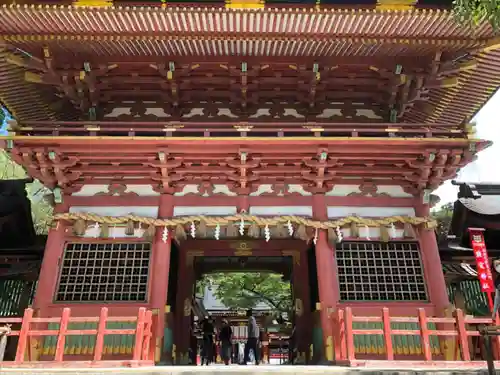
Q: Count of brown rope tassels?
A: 14